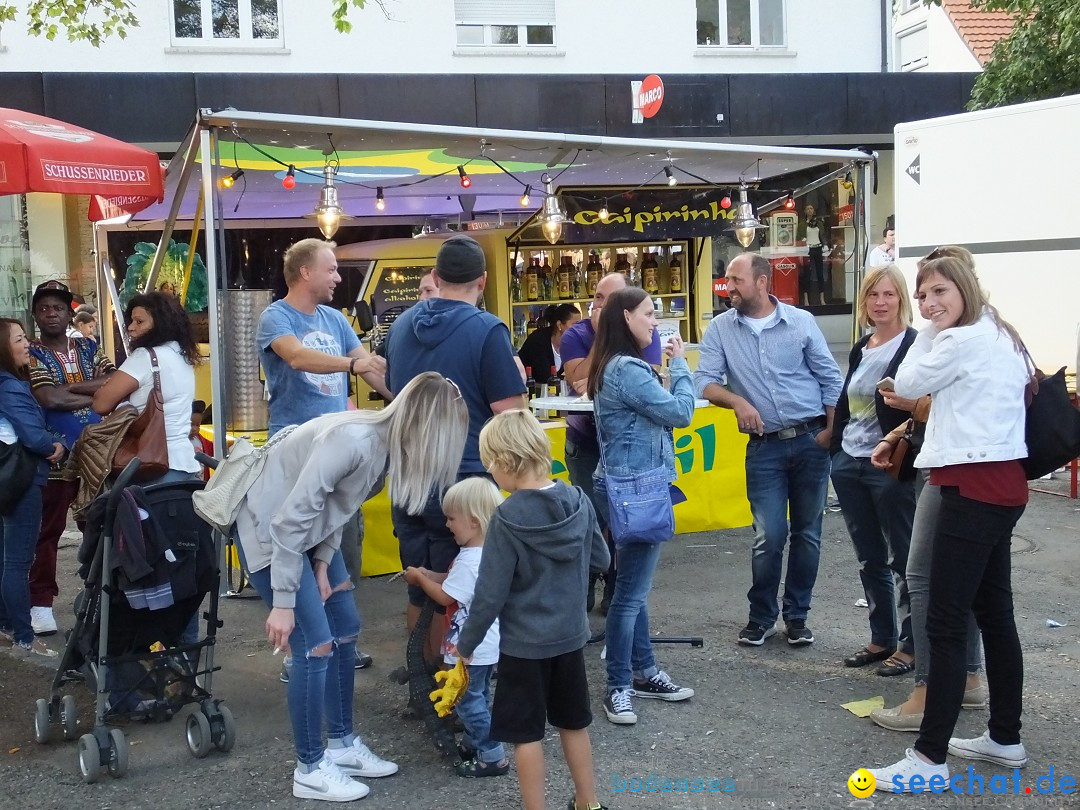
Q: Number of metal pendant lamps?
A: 3